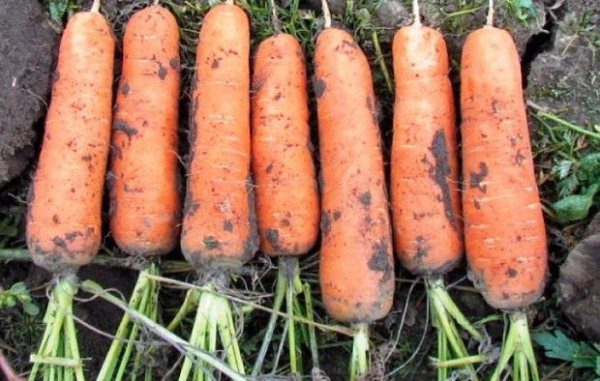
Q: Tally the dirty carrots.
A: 7